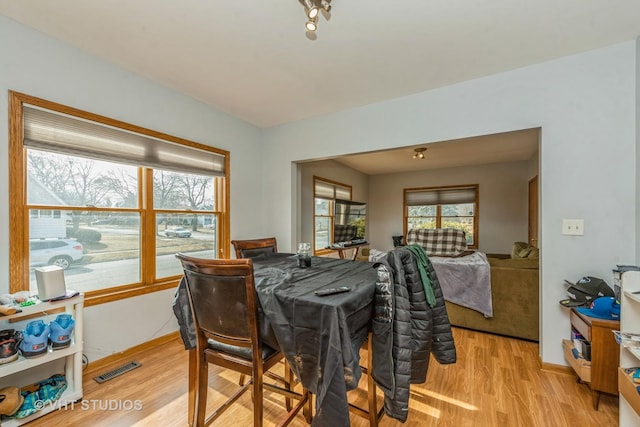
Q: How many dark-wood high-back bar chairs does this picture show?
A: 3